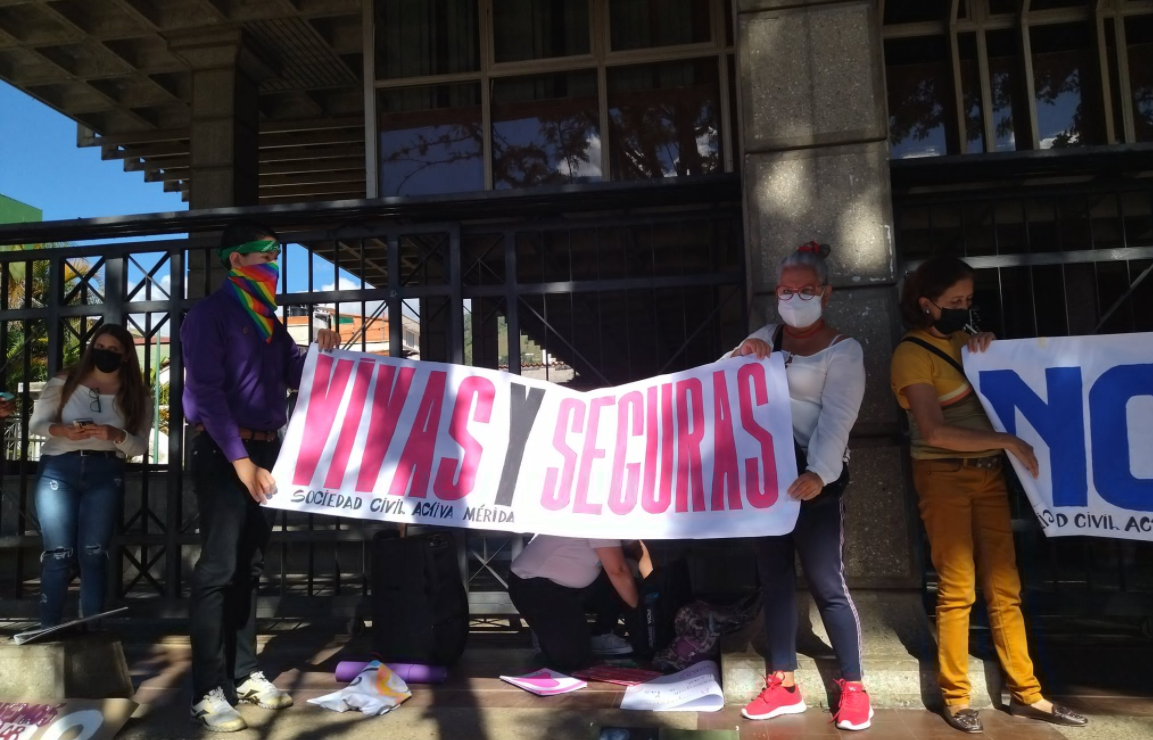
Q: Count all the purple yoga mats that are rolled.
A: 1